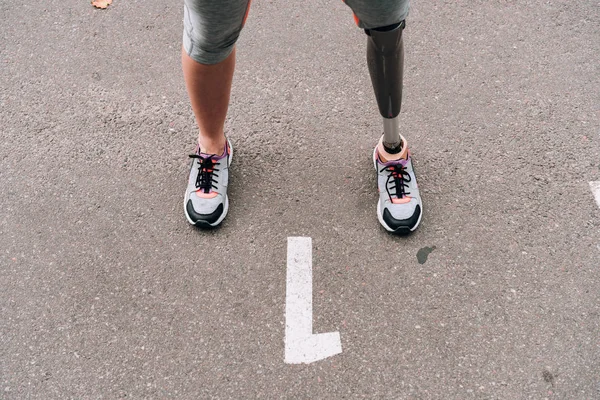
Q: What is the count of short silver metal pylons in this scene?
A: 1